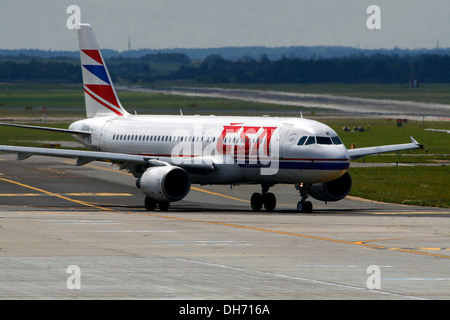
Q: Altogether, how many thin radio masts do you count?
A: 2